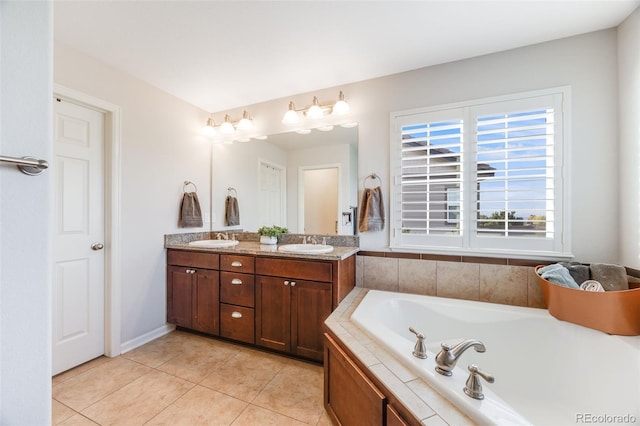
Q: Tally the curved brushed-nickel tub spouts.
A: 1